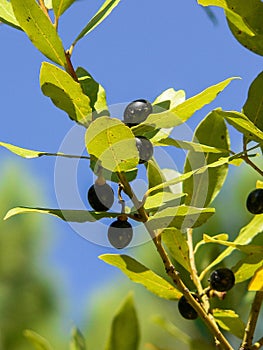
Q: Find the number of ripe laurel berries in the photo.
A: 7